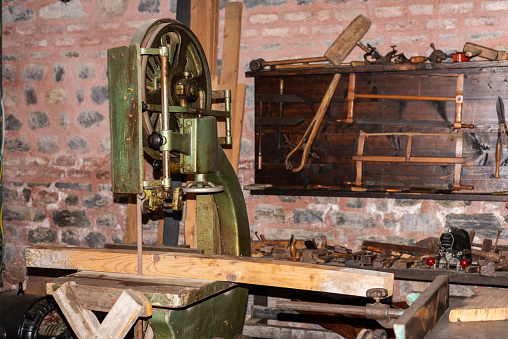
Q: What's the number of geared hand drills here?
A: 1